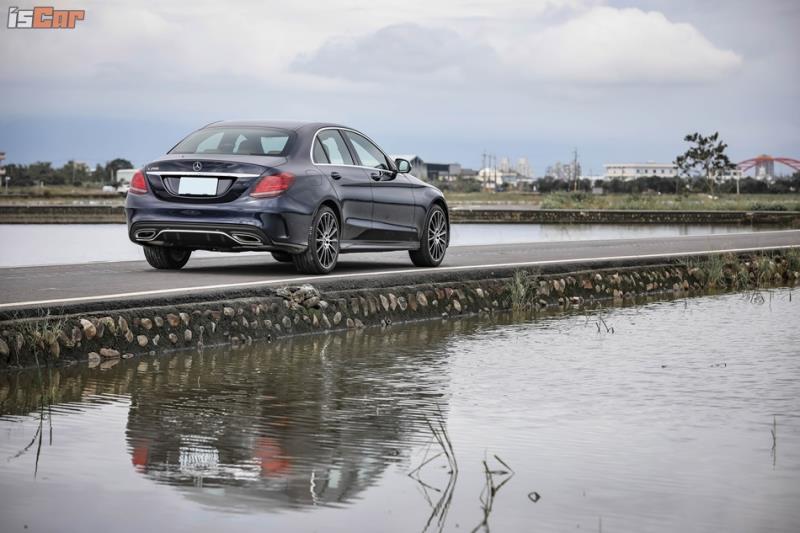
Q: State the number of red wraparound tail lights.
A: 2